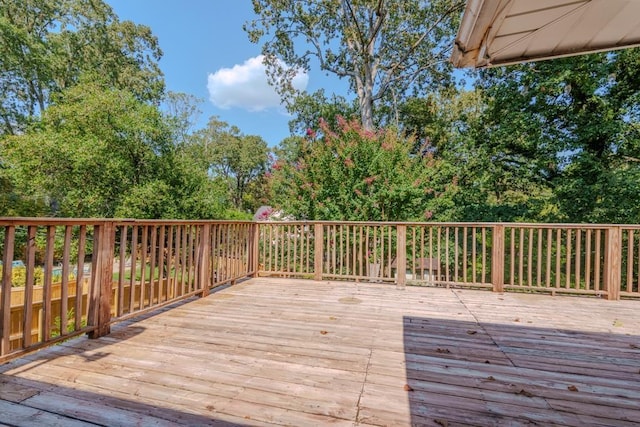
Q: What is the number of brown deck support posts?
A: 7